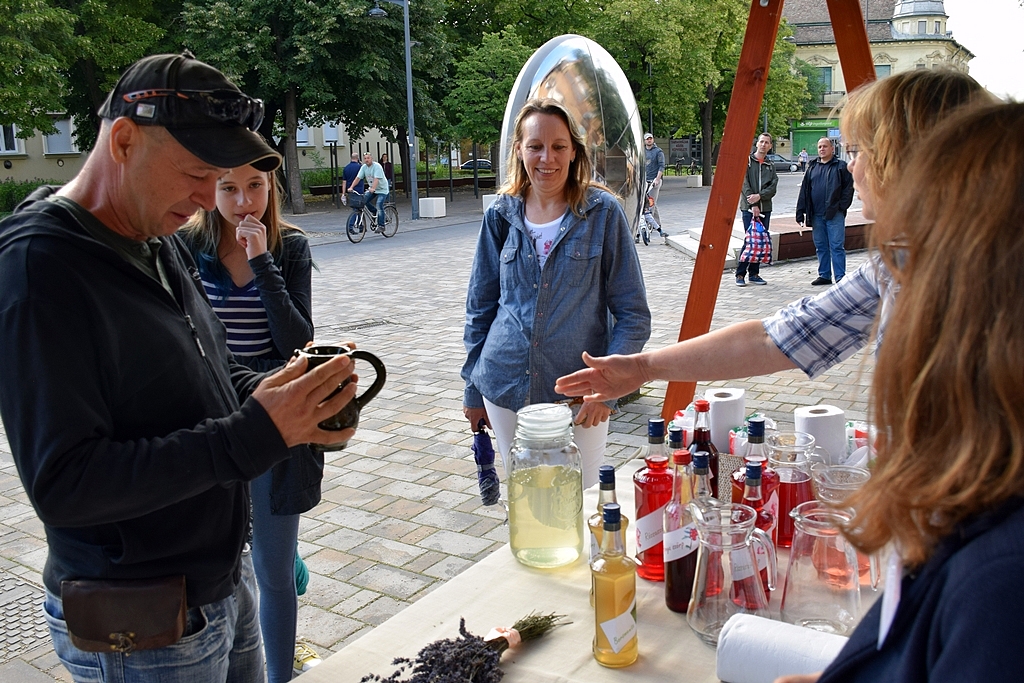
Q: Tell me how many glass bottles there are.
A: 9